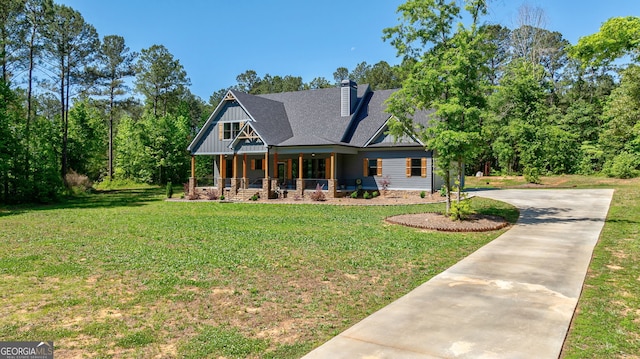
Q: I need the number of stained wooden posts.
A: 8